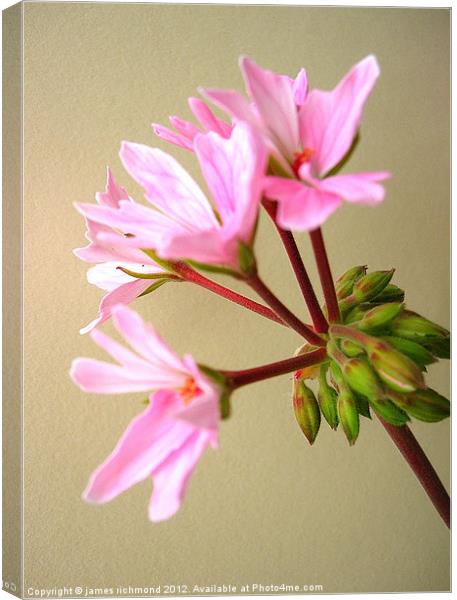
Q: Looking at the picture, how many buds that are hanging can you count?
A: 3